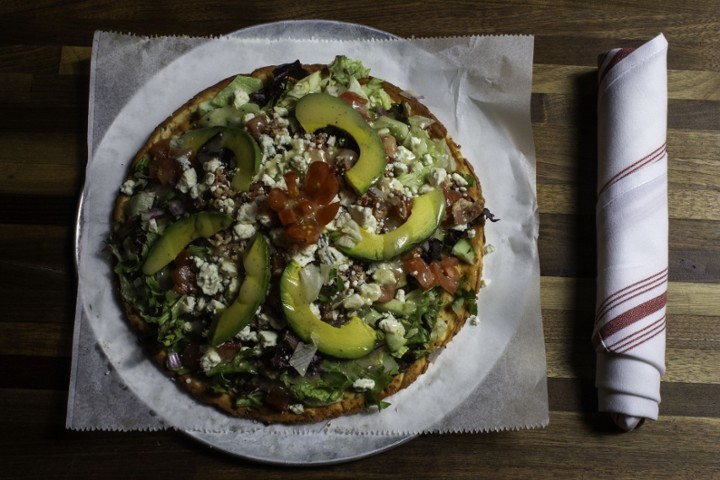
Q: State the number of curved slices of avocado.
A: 6